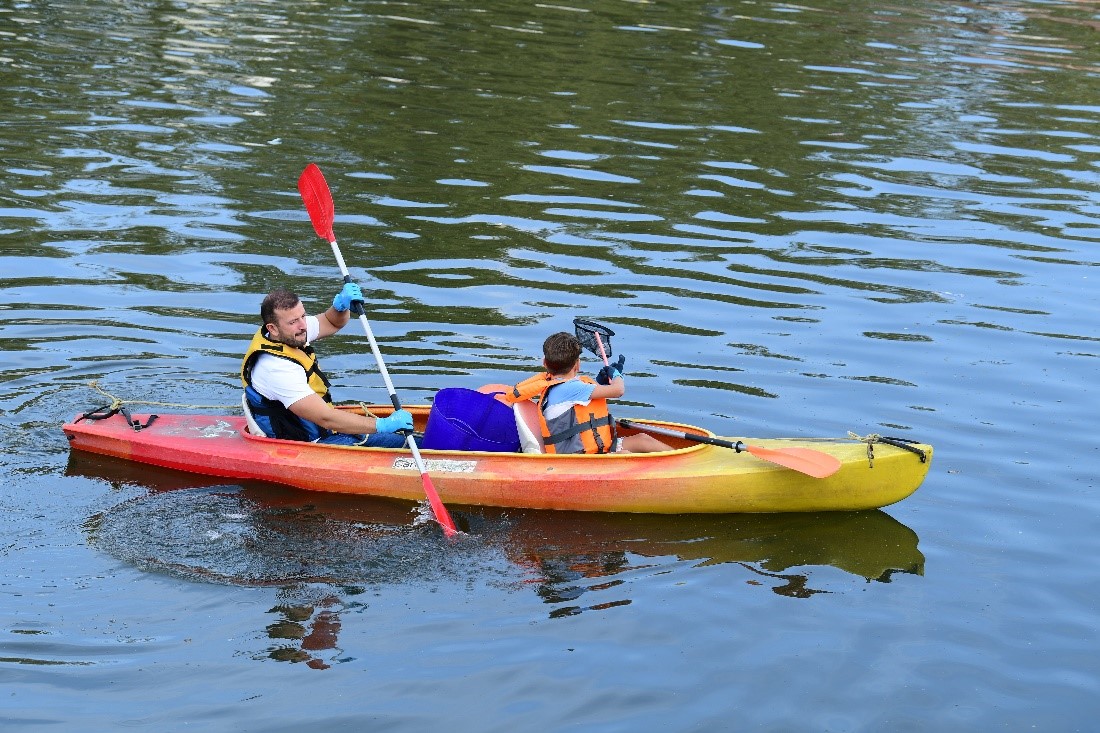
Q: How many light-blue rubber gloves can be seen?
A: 2